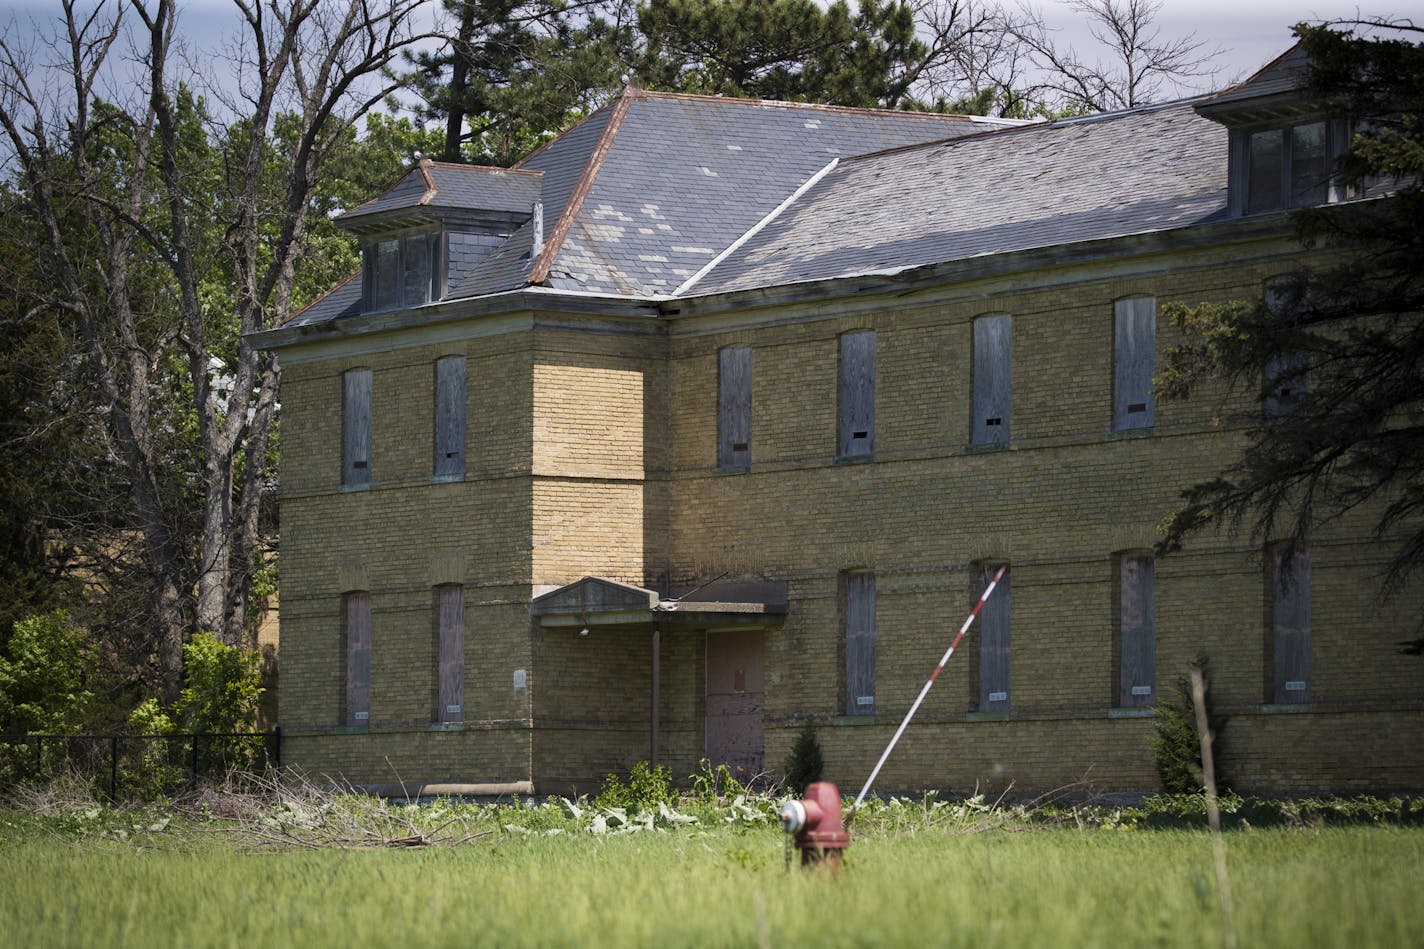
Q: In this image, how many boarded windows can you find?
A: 13